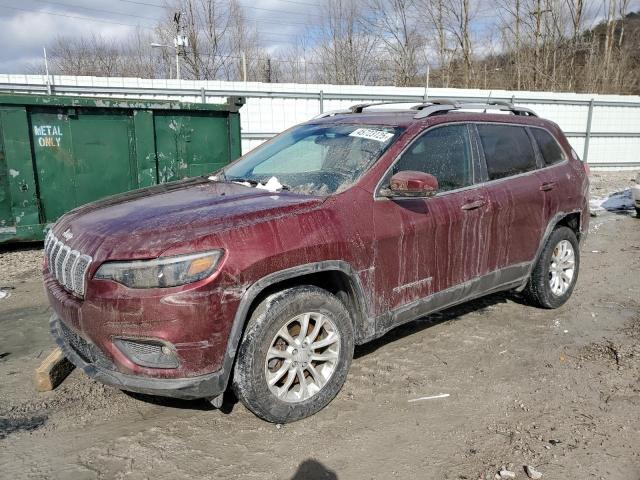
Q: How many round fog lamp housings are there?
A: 1